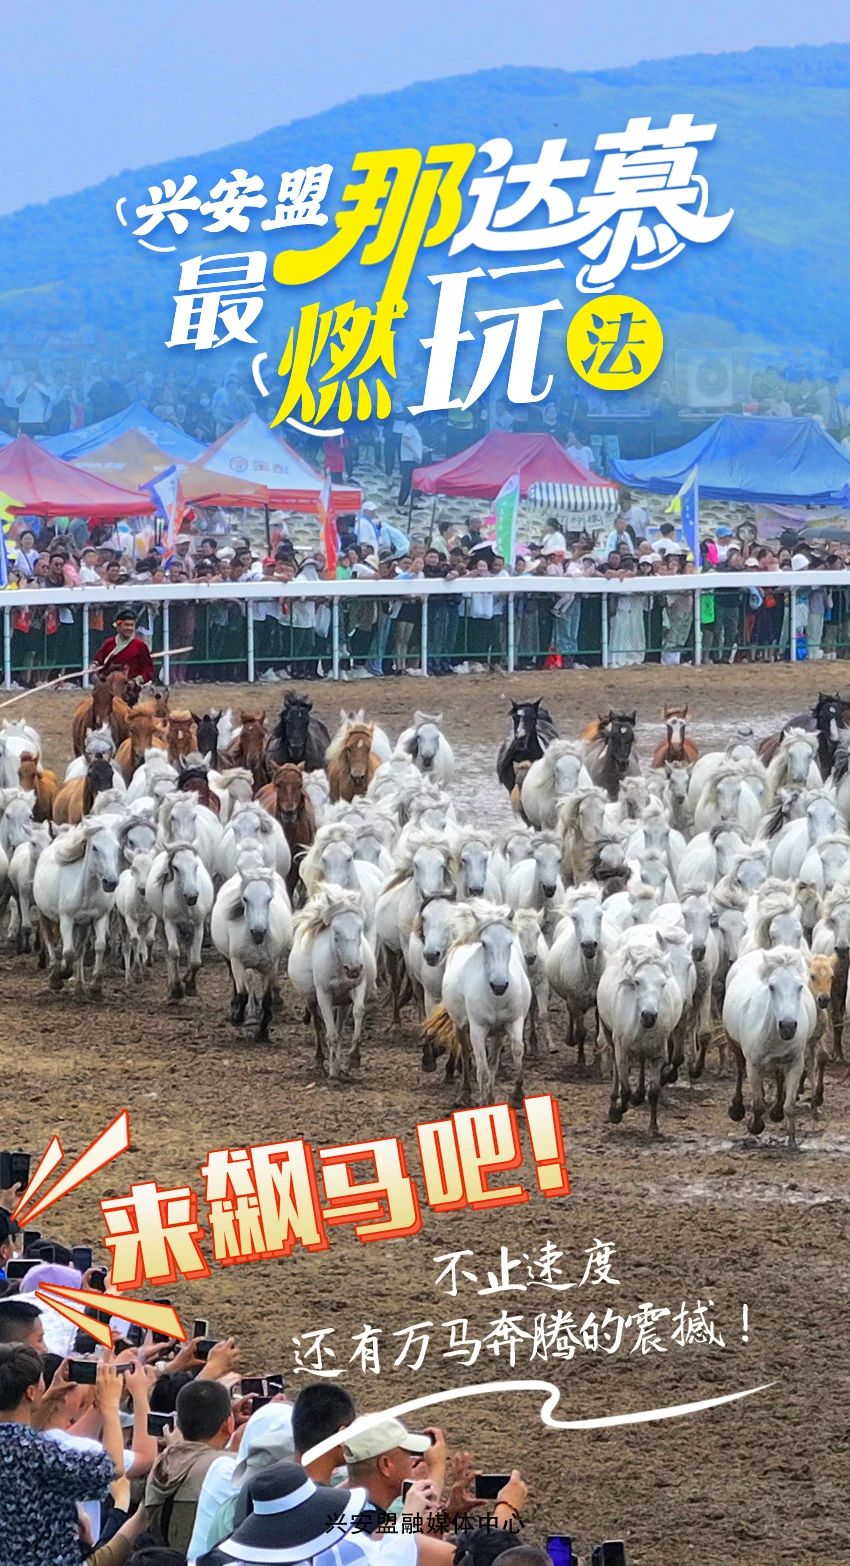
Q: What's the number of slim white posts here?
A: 10